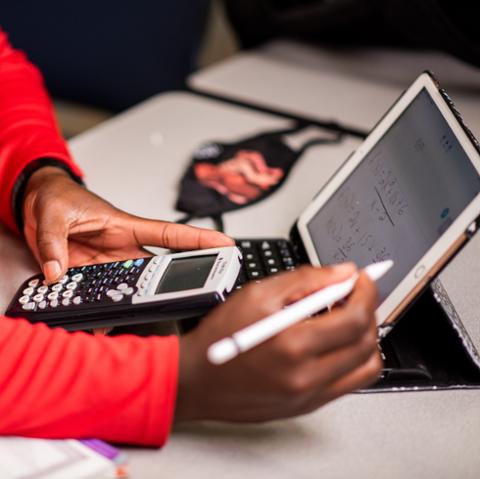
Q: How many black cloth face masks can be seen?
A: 1